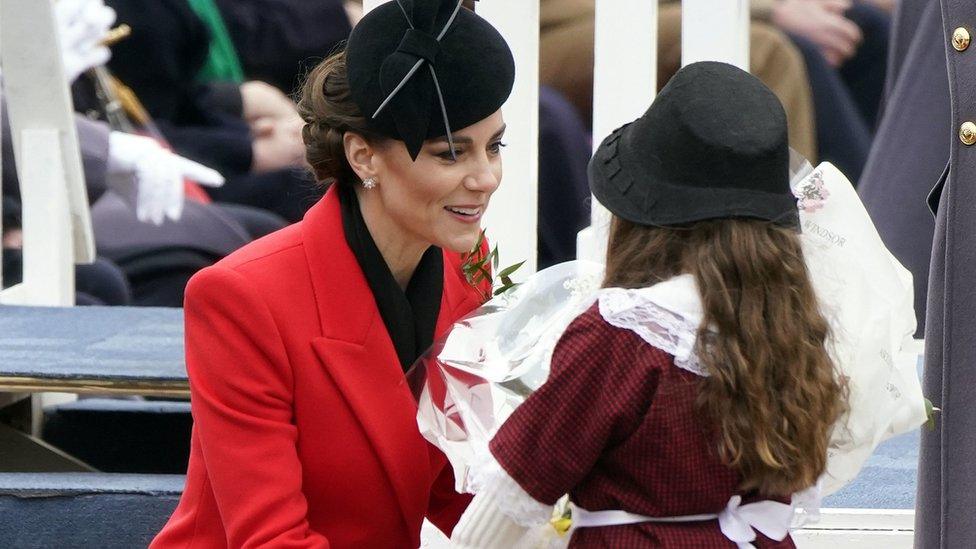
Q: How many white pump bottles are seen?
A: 0